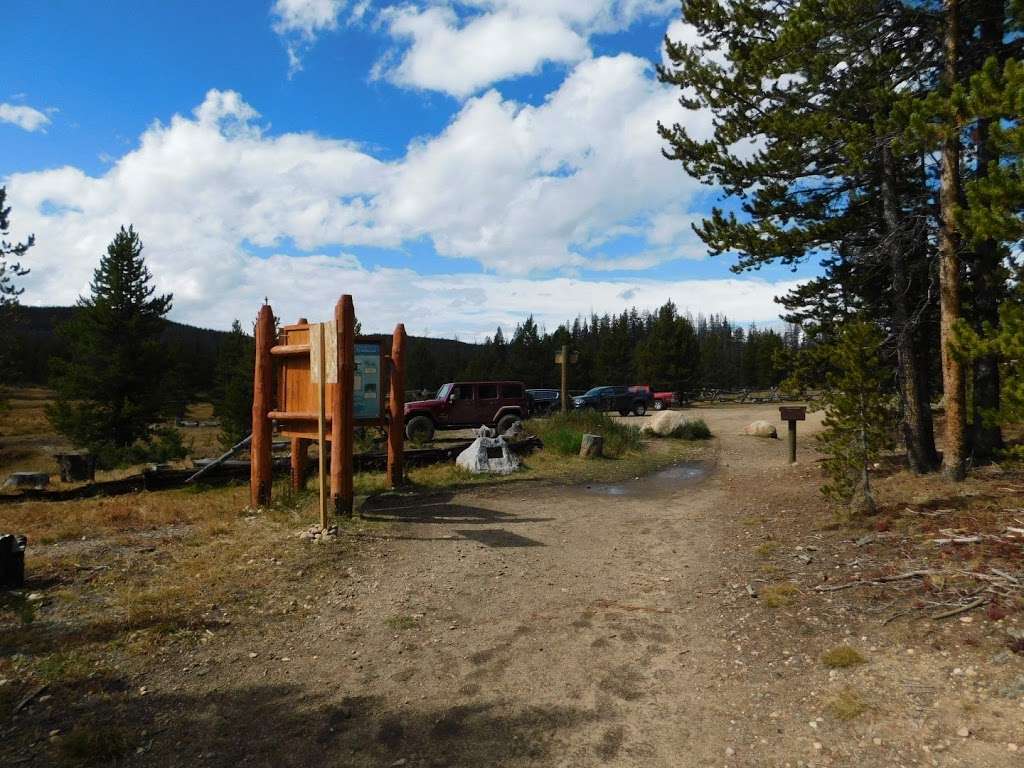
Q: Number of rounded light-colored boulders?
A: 2